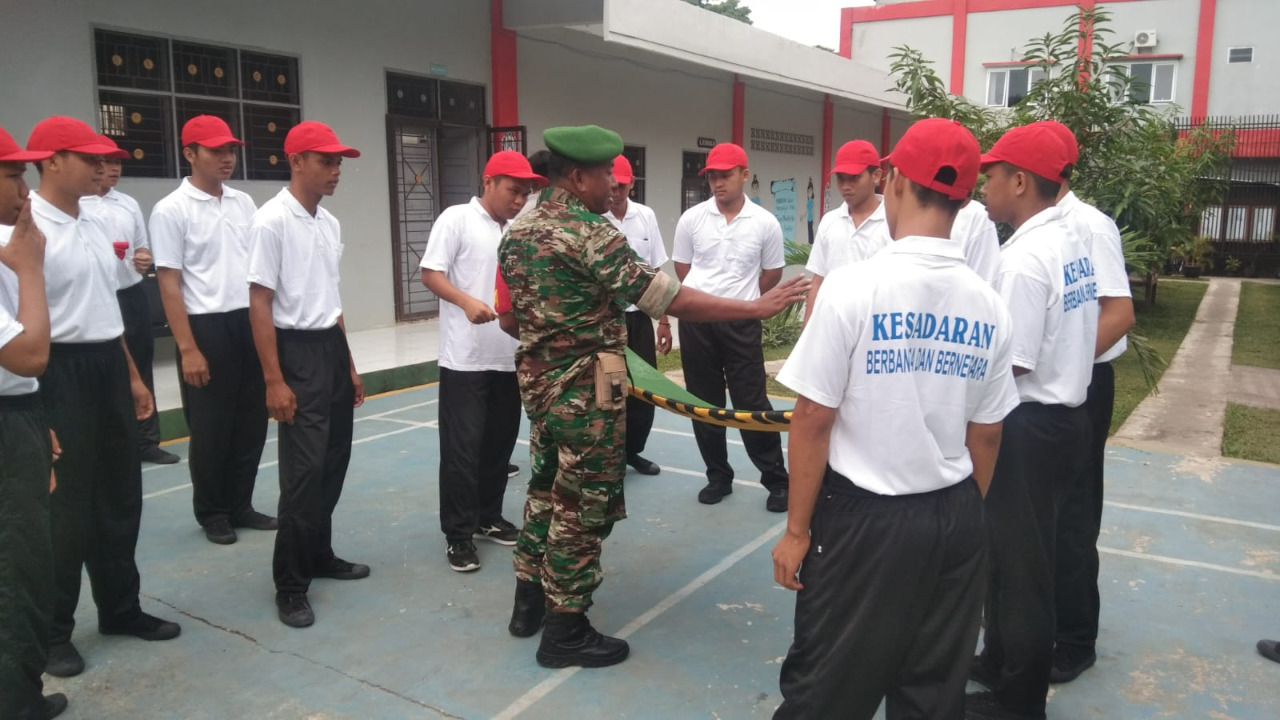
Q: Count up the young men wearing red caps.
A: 12